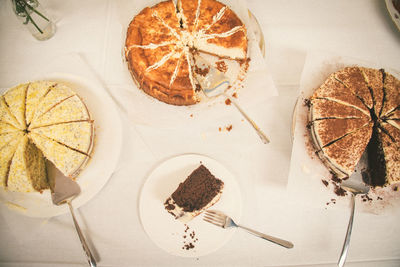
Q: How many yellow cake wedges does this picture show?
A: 11